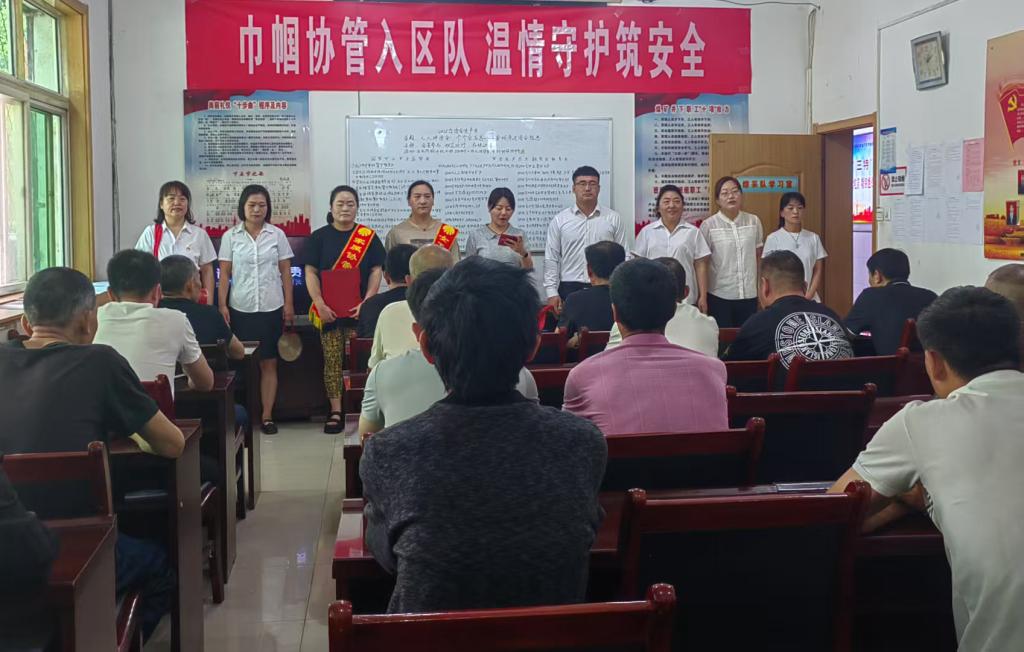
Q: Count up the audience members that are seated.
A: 15